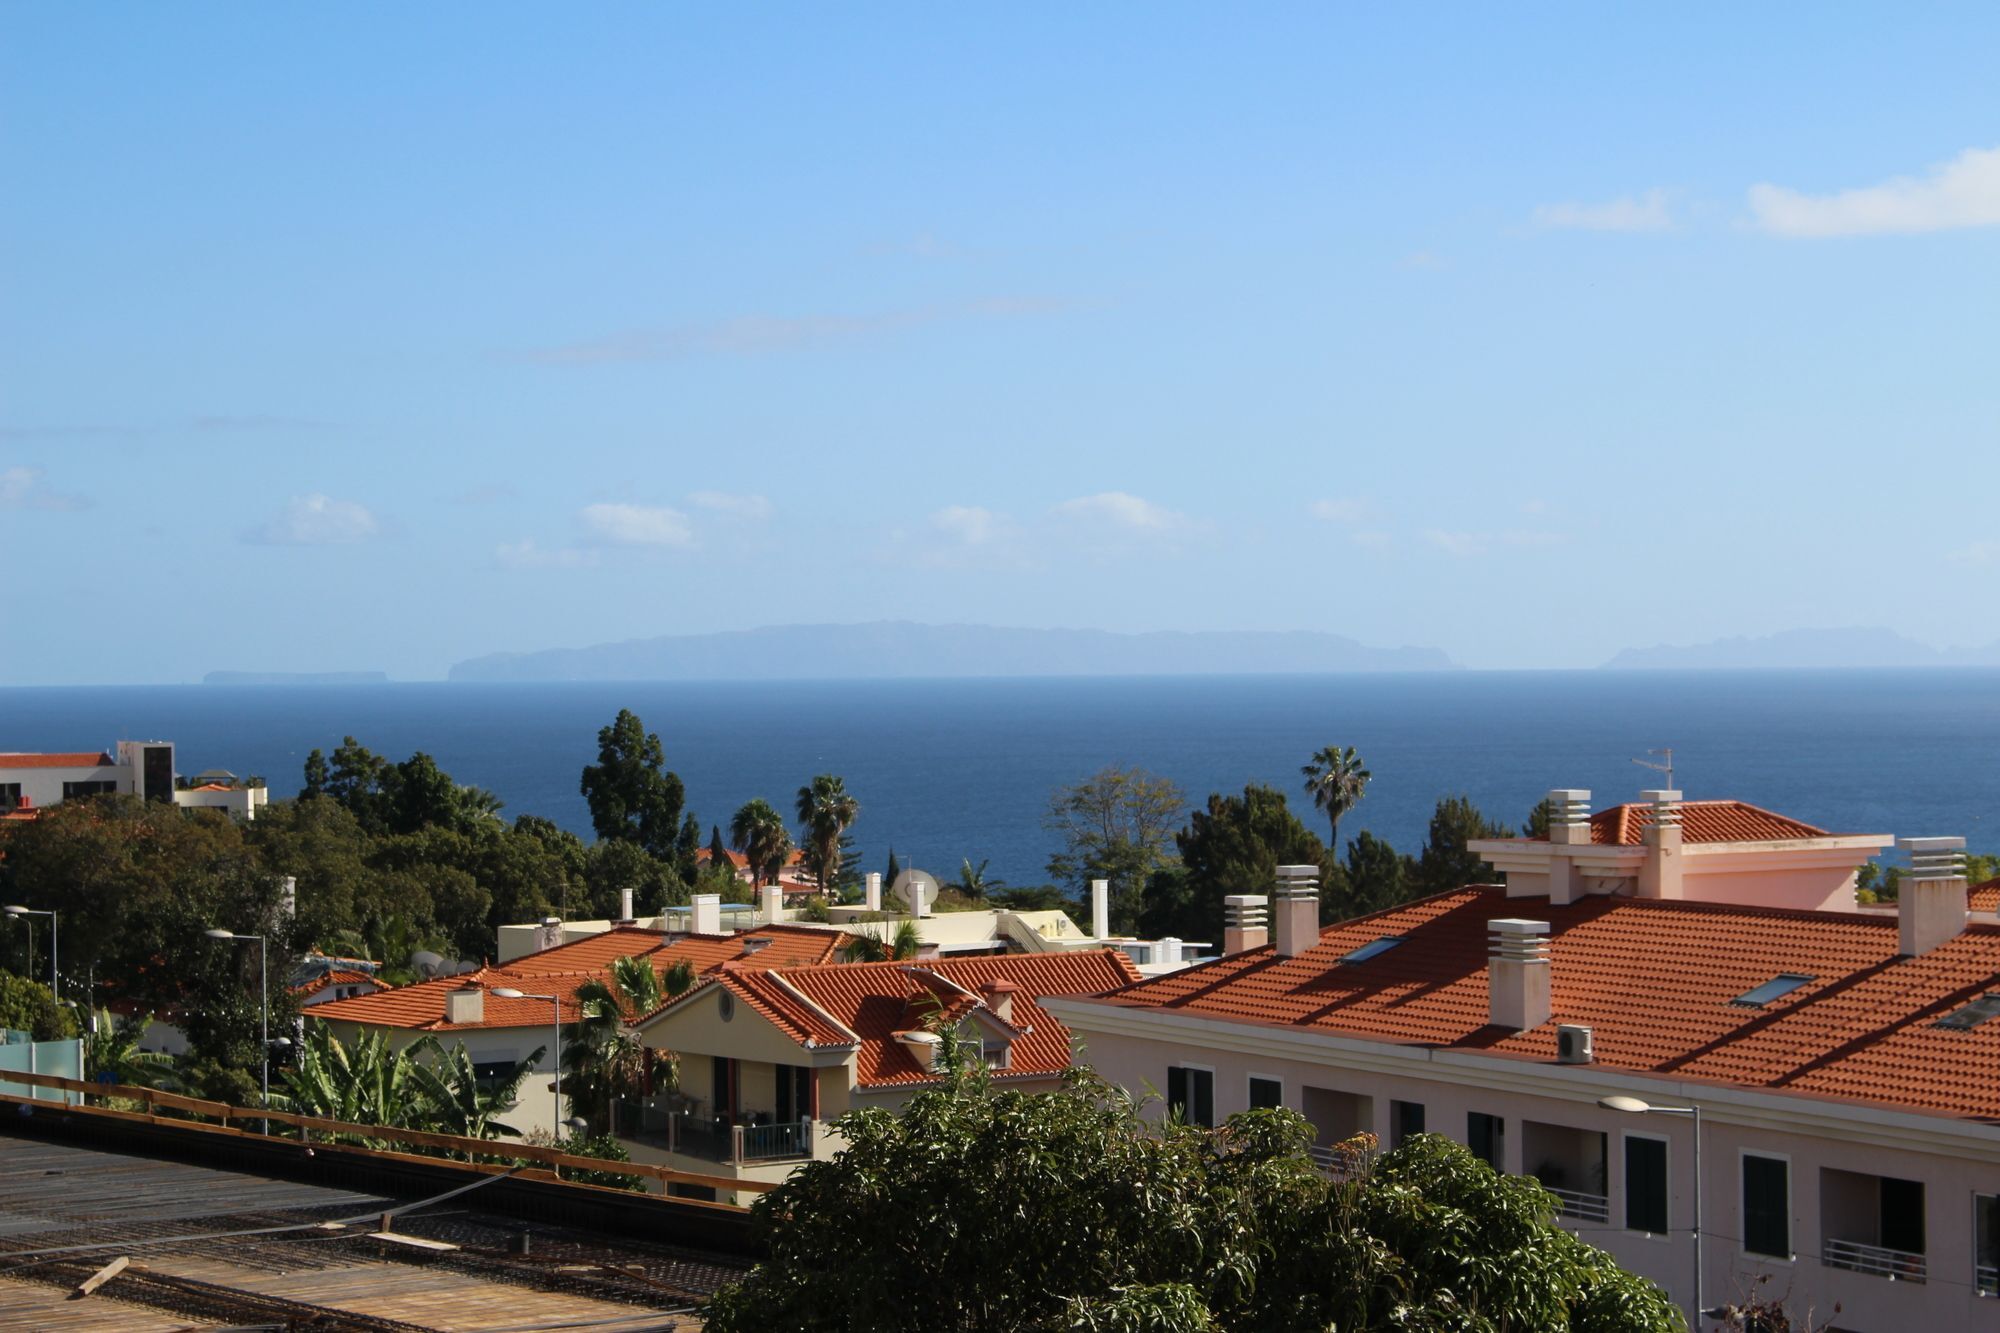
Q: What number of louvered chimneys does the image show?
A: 6